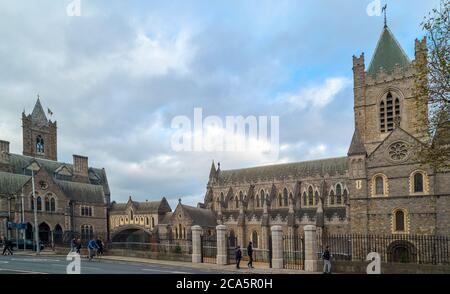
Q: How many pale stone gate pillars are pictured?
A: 4